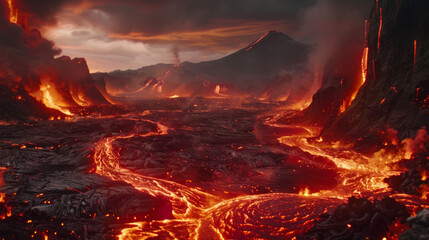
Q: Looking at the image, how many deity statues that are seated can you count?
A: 0